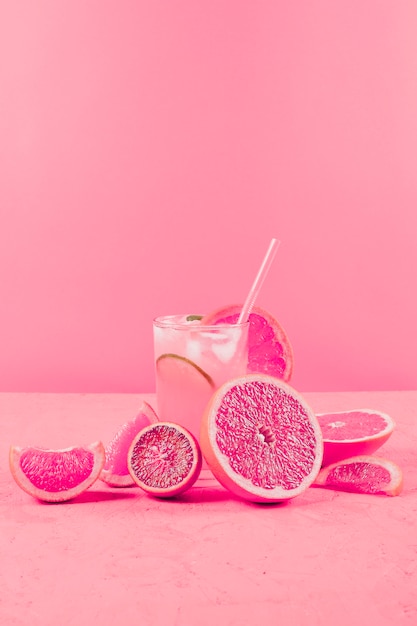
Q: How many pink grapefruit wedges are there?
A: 3